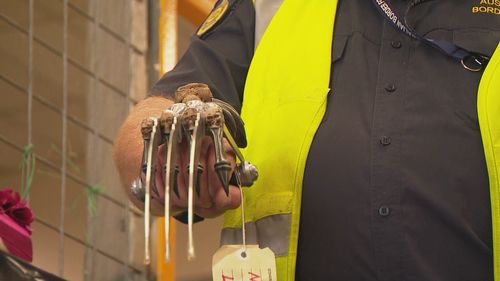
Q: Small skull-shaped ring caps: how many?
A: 4